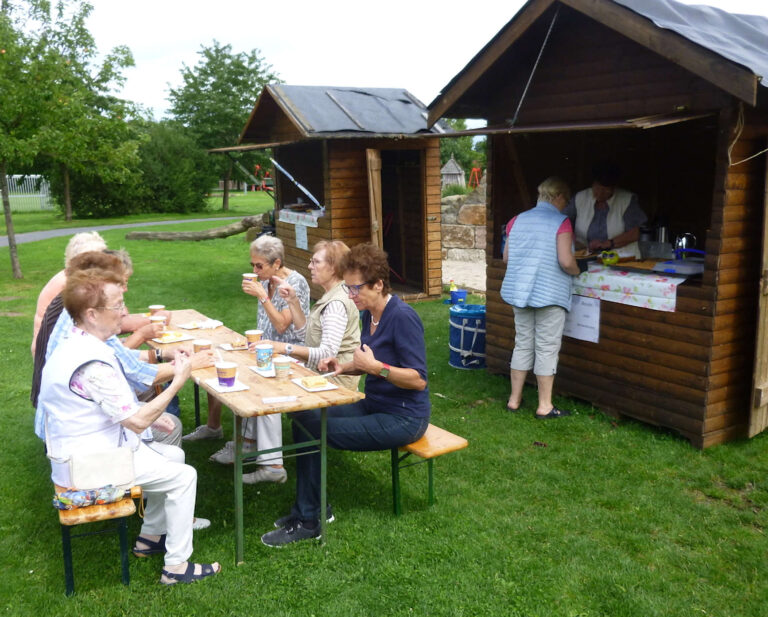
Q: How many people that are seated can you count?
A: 7